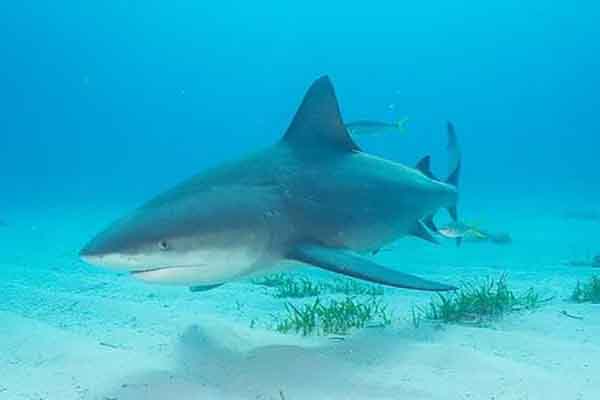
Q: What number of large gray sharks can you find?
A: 1